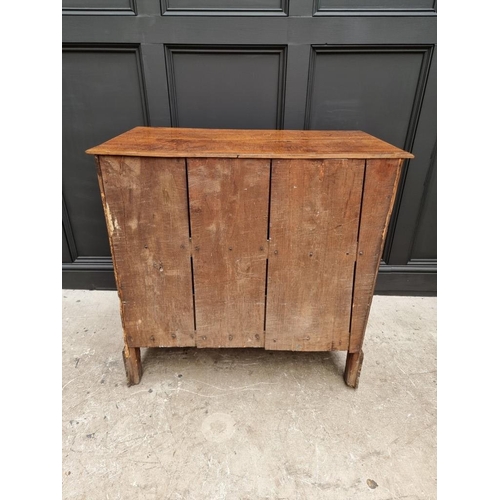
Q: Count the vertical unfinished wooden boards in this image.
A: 4